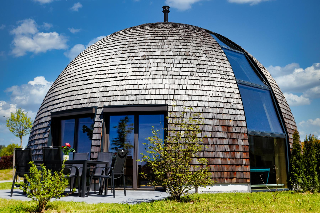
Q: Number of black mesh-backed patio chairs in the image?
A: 5